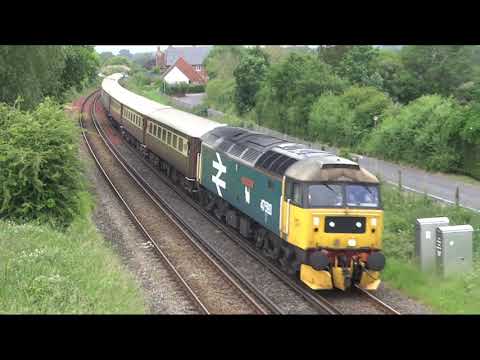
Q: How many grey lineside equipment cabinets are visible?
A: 2